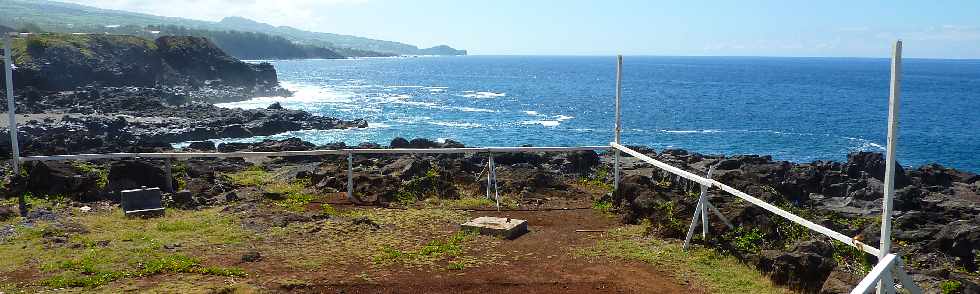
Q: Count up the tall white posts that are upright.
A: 3